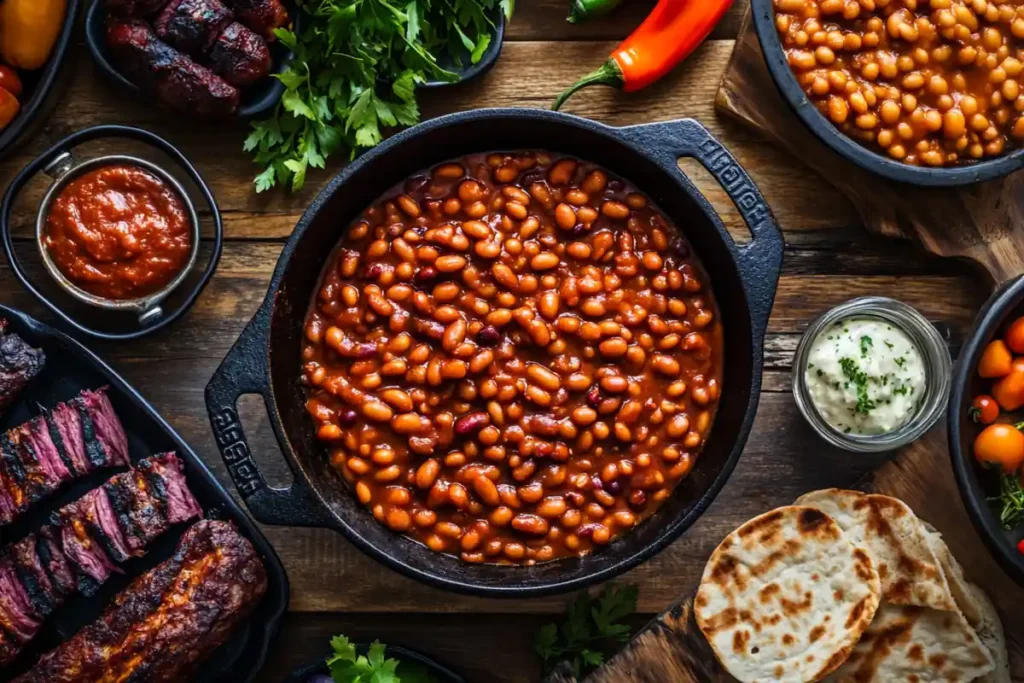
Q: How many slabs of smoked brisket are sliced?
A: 2